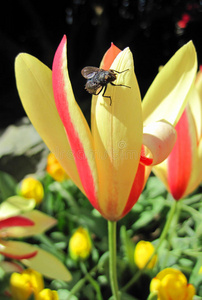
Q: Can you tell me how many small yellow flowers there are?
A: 7